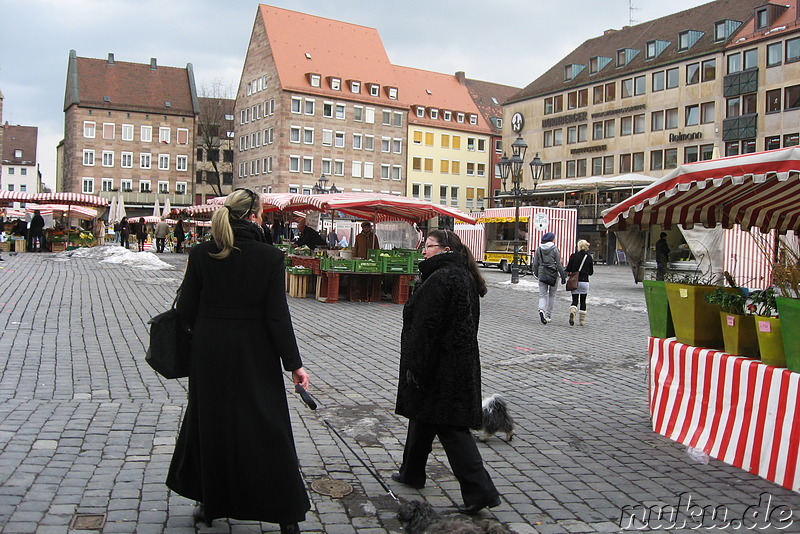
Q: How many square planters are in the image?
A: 5